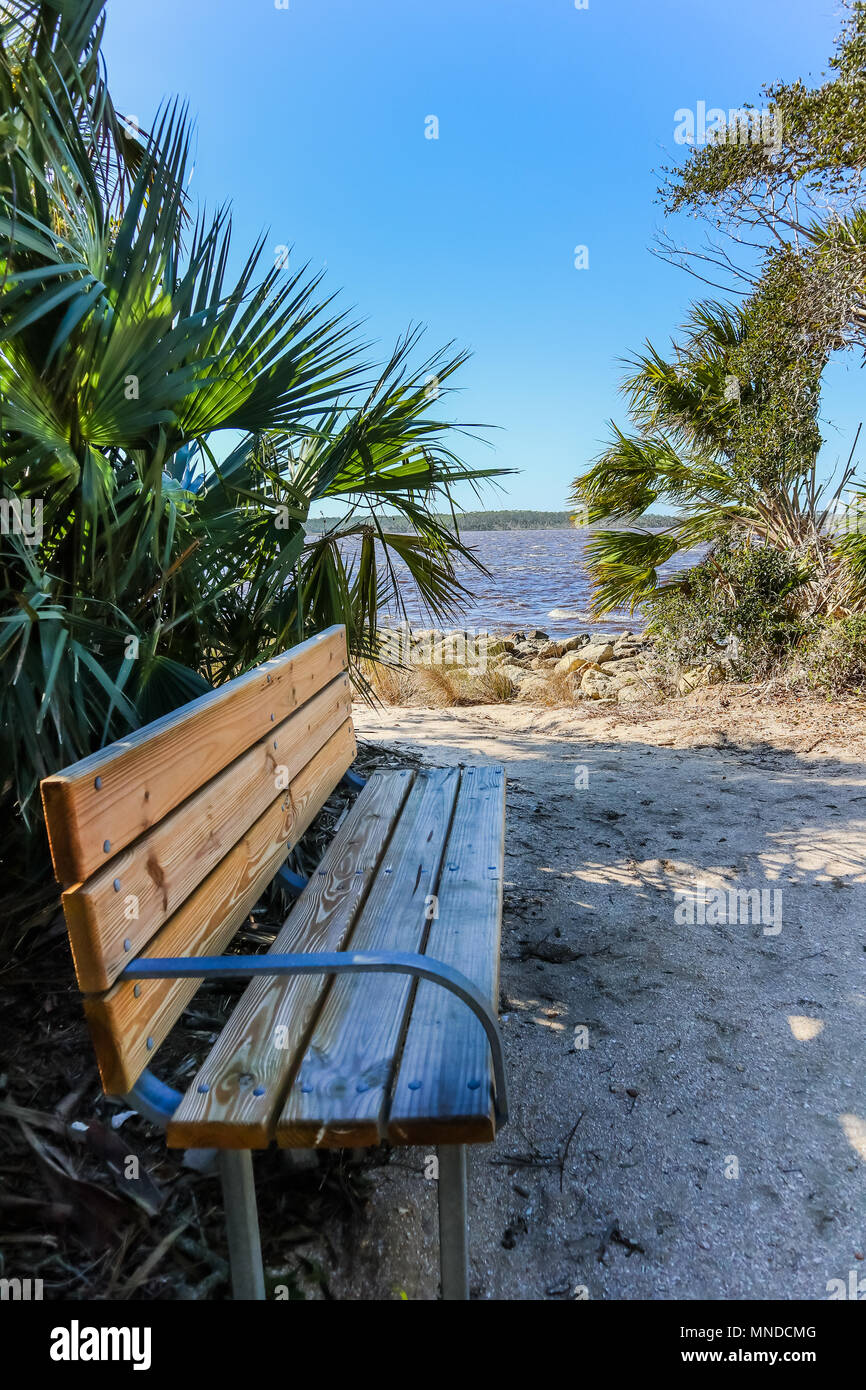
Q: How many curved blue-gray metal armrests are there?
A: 1